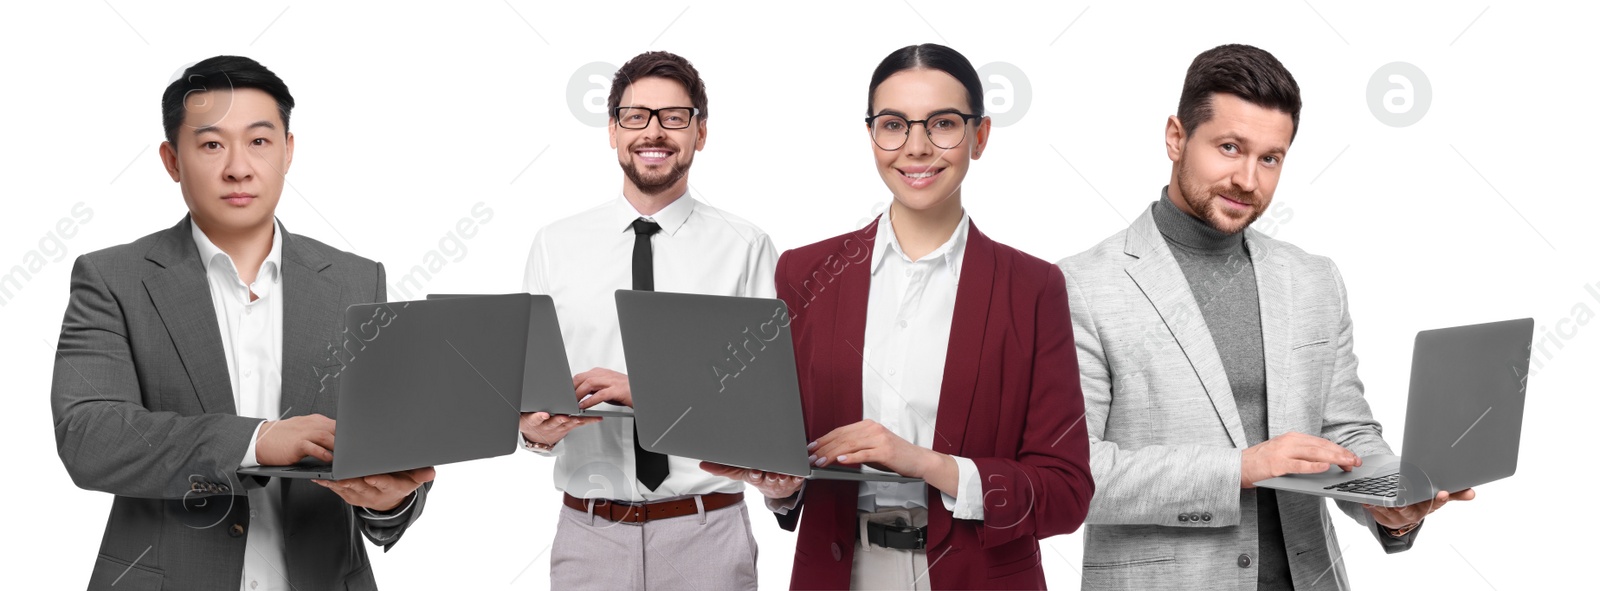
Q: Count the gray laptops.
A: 4